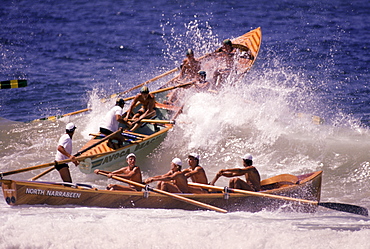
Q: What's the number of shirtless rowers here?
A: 8